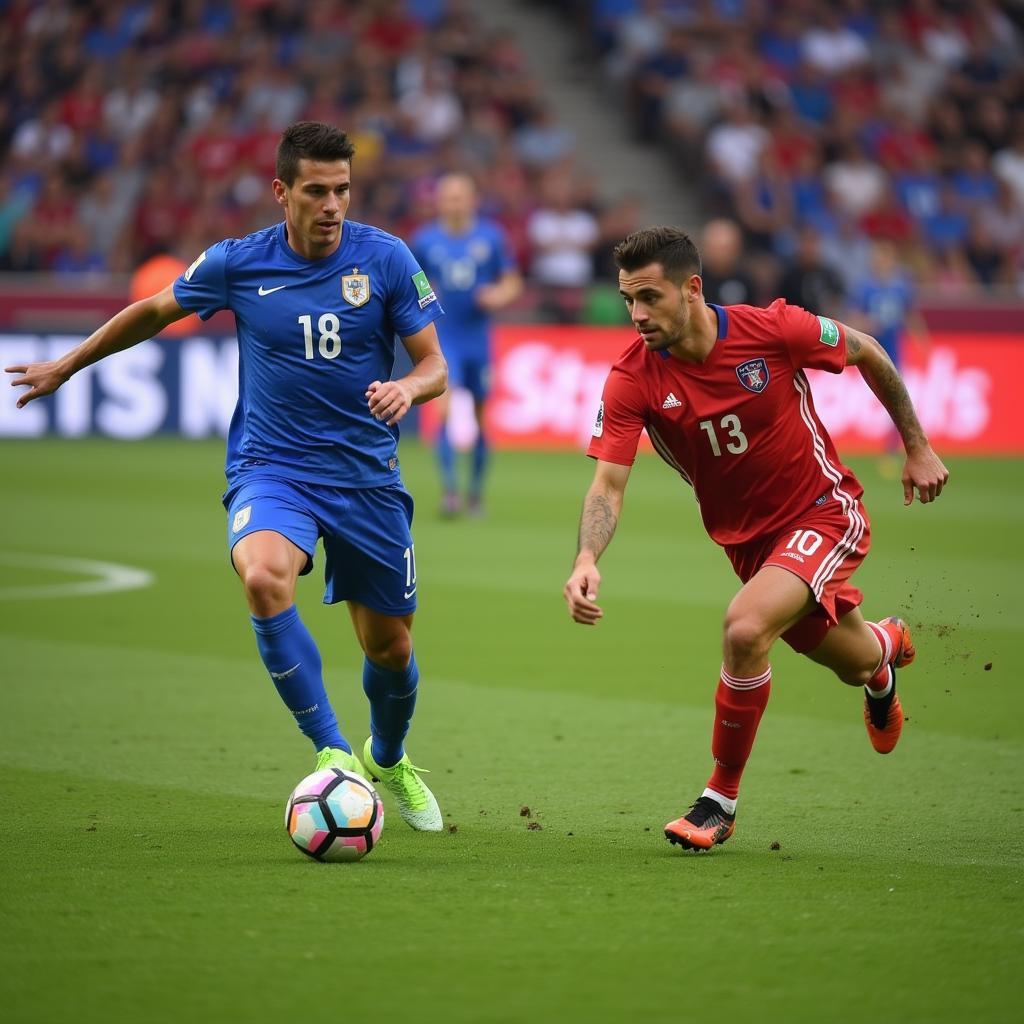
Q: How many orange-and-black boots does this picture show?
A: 2